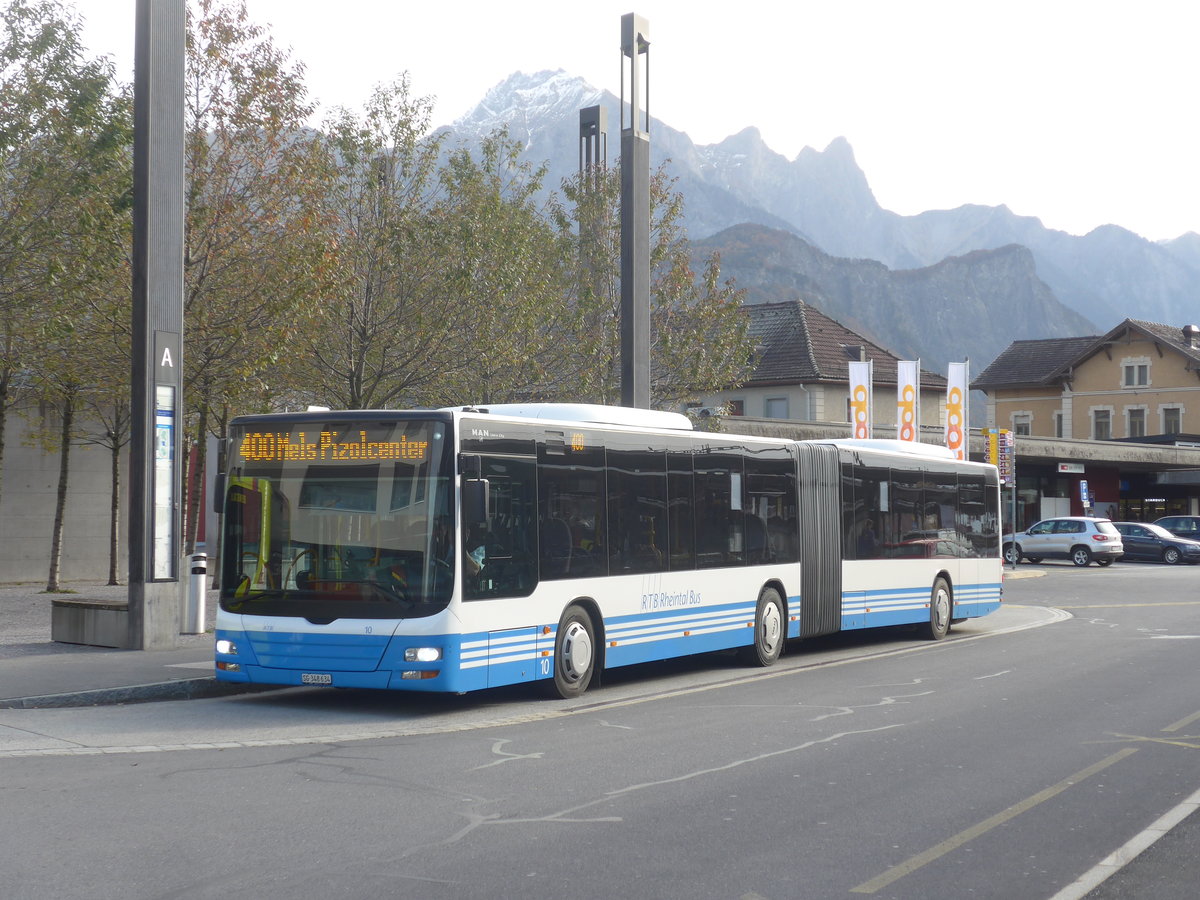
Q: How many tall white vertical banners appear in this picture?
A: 3